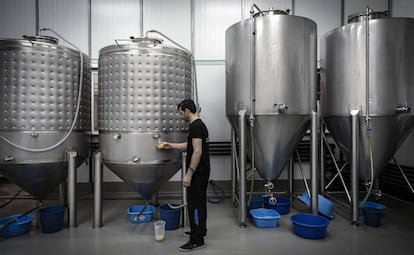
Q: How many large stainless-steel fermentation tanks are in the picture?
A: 4